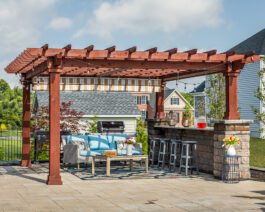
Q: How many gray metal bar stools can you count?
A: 4